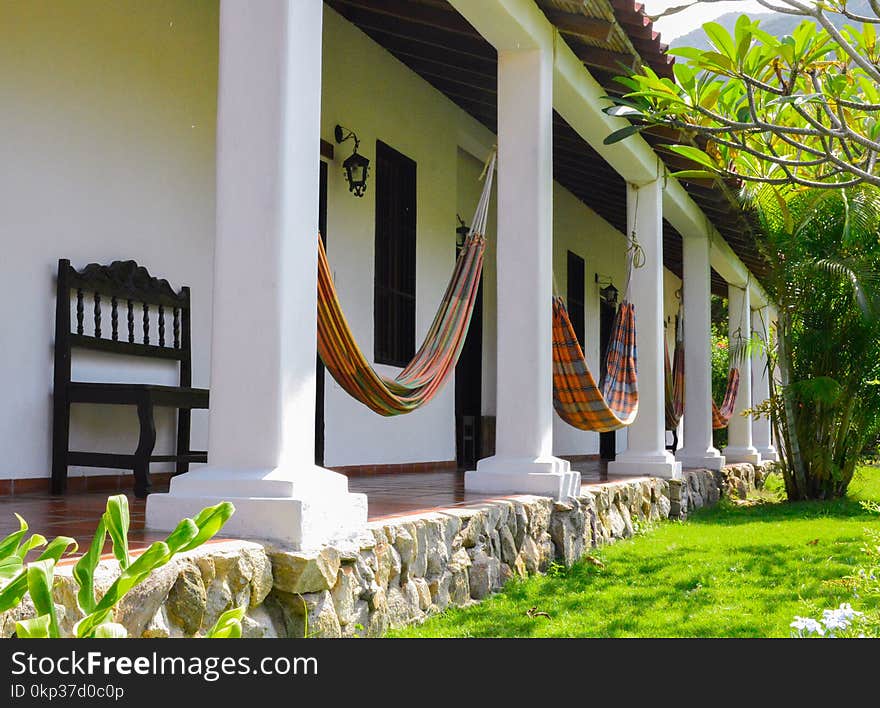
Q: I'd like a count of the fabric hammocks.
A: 4